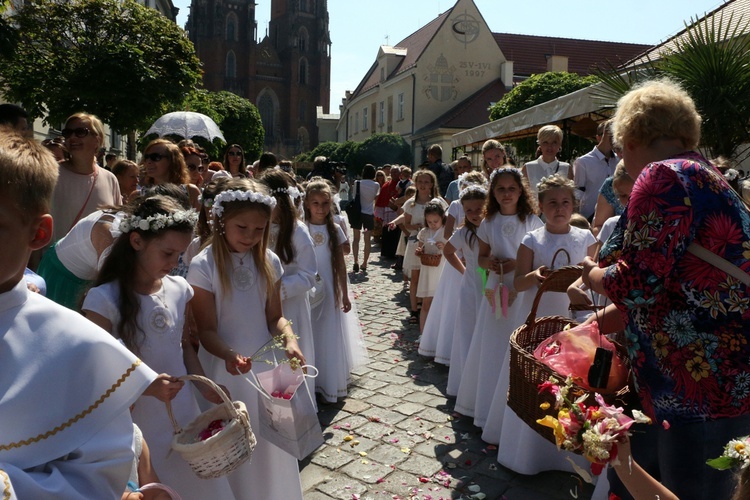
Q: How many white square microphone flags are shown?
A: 0